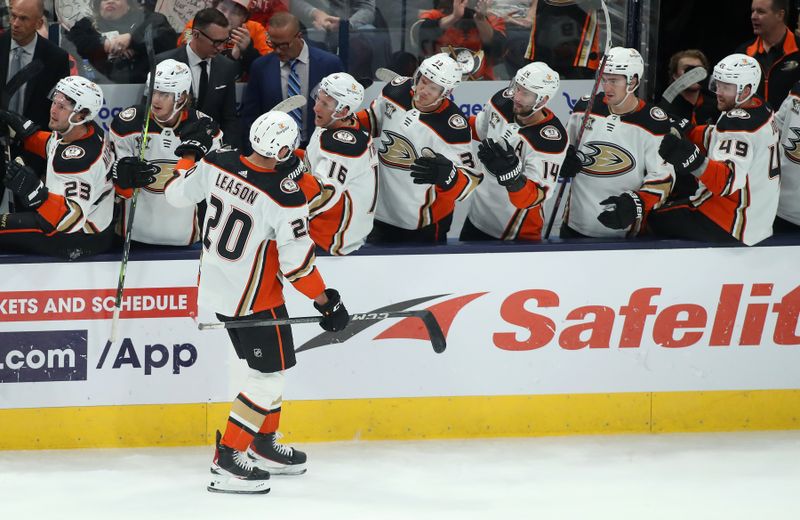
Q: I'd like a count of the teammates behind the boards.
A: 8